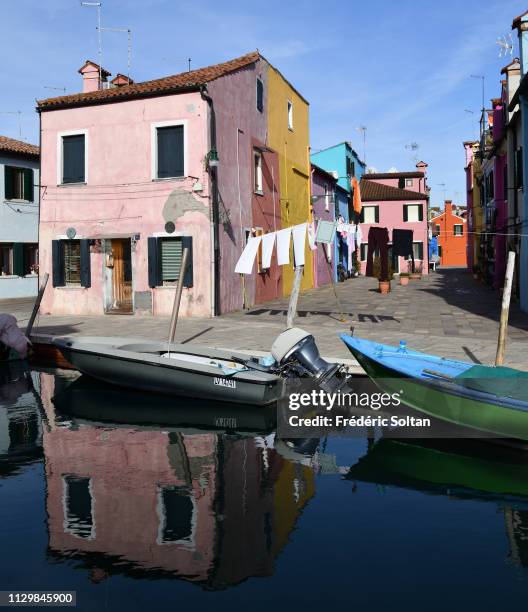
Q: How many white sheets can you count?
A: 4